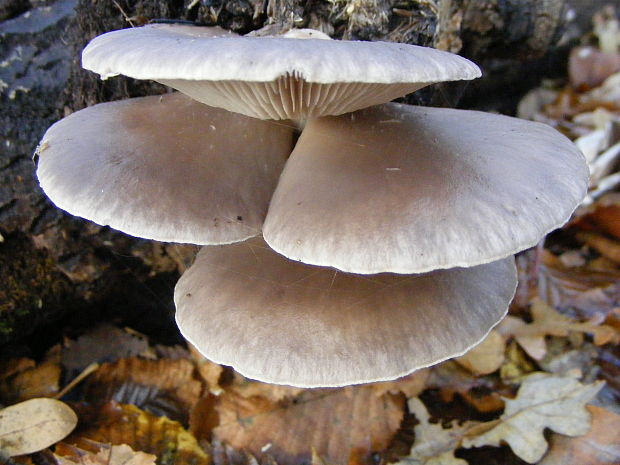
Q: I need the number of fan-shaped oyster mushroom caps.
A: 4